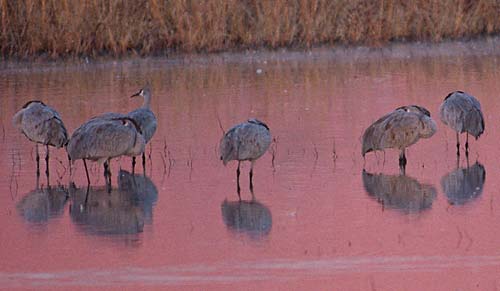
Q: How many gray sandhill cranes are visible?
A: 6